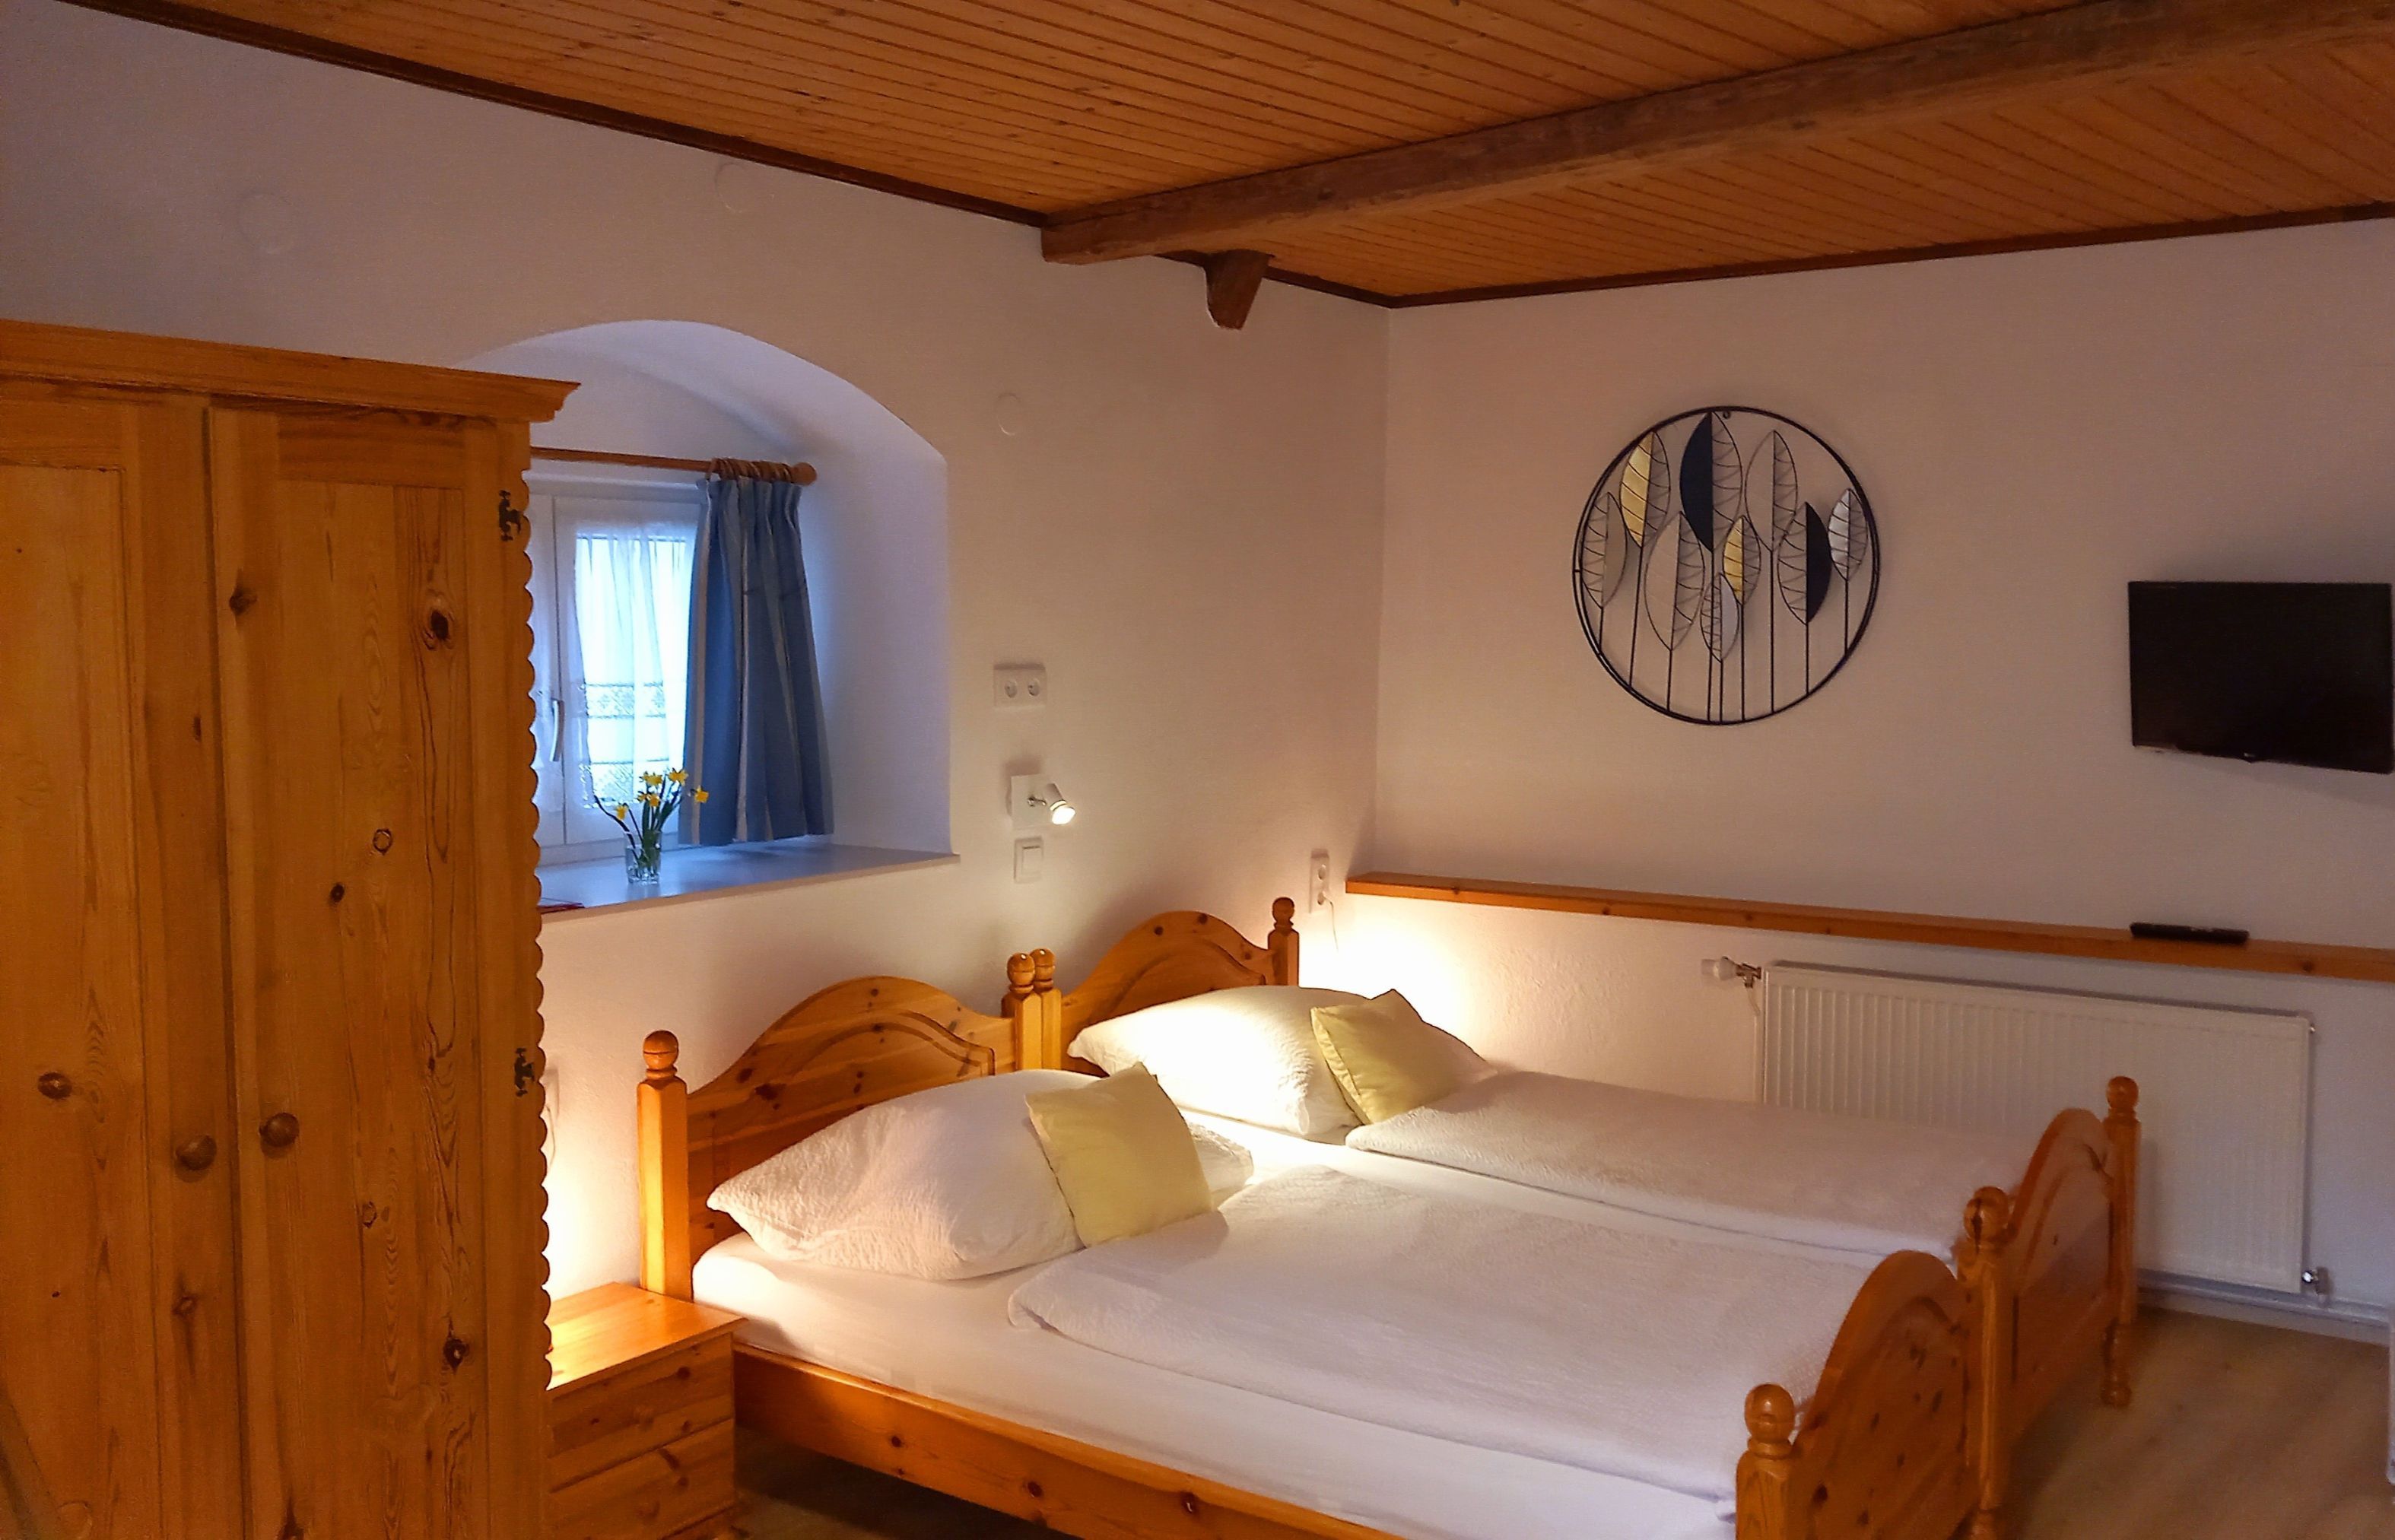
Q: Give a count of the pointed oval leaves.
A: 9